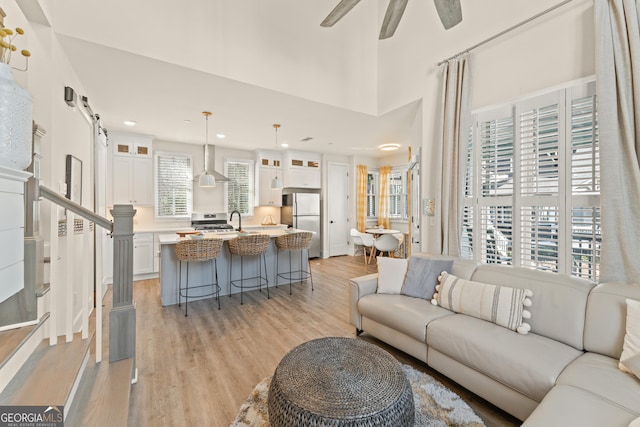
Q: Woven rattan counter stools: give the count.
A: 3